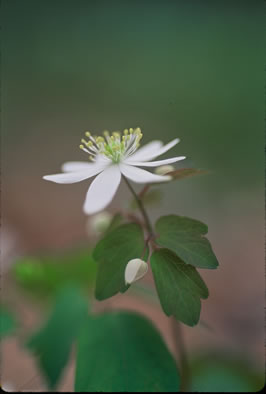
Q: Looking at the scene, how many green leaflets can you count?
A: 3